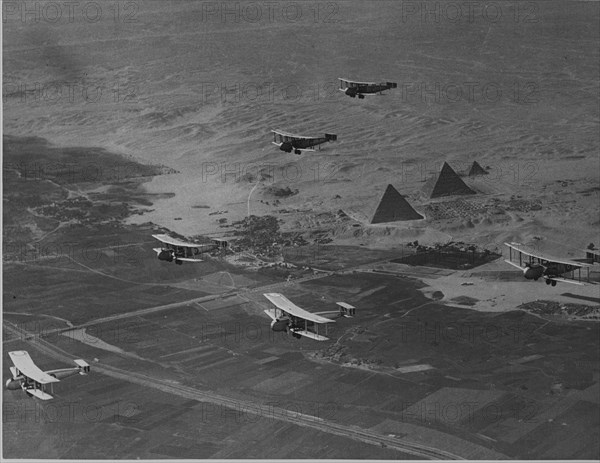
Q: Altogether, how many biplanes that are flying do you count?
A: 6